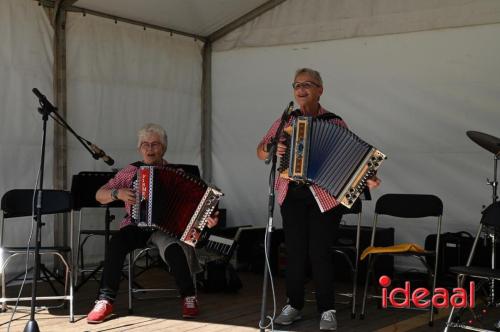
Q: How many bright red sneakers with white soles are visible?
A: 2